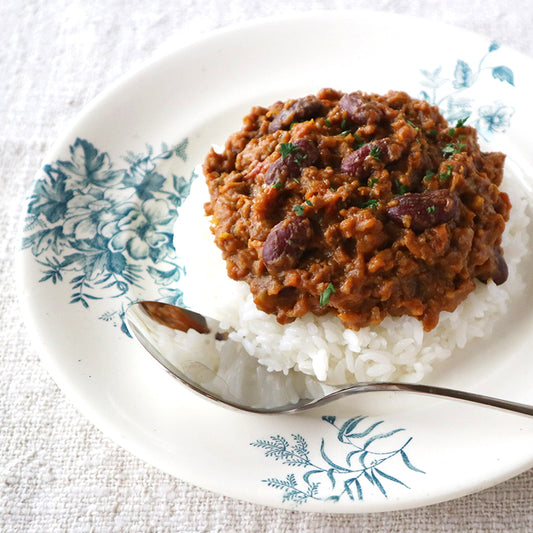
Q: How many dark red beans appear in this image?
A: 7